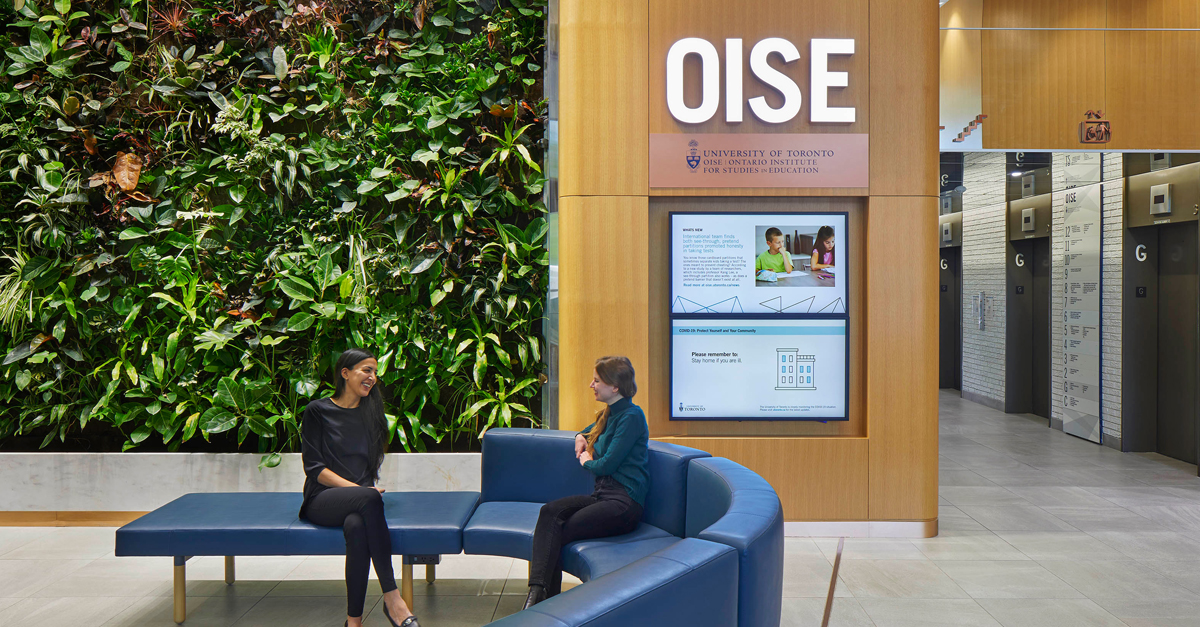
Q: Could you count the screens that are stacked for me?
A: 2